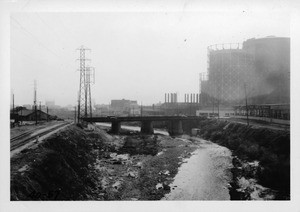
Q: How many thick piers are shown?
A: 3